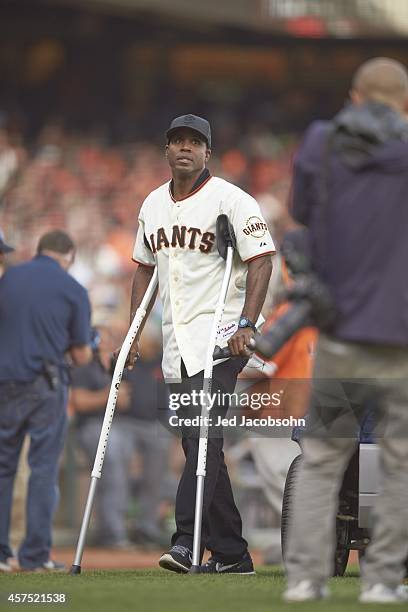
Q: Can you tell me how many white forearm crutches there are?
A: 2